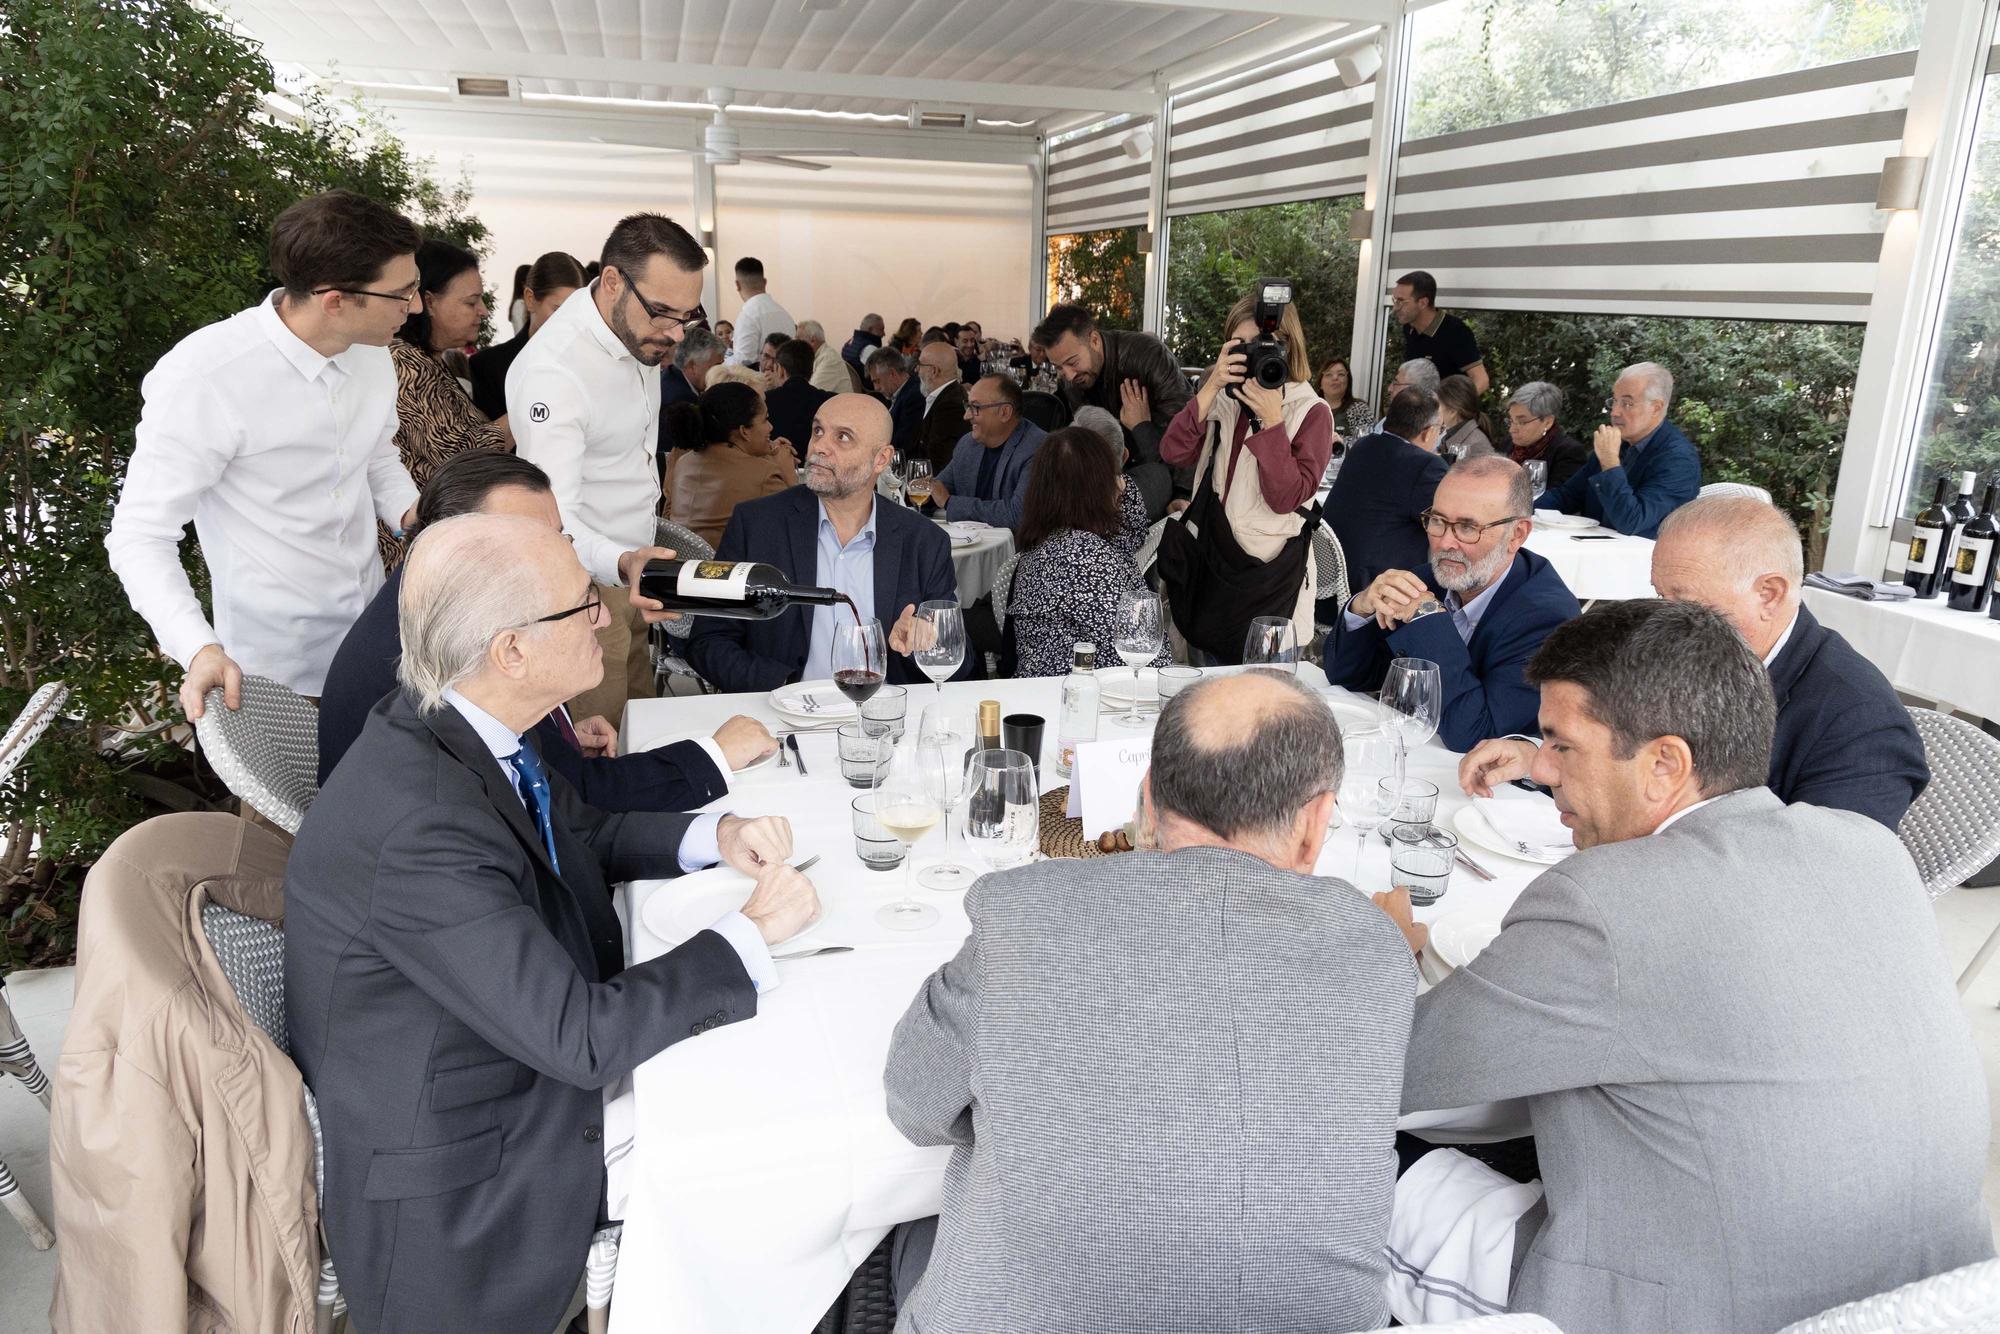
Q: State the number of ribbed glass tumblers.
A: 6